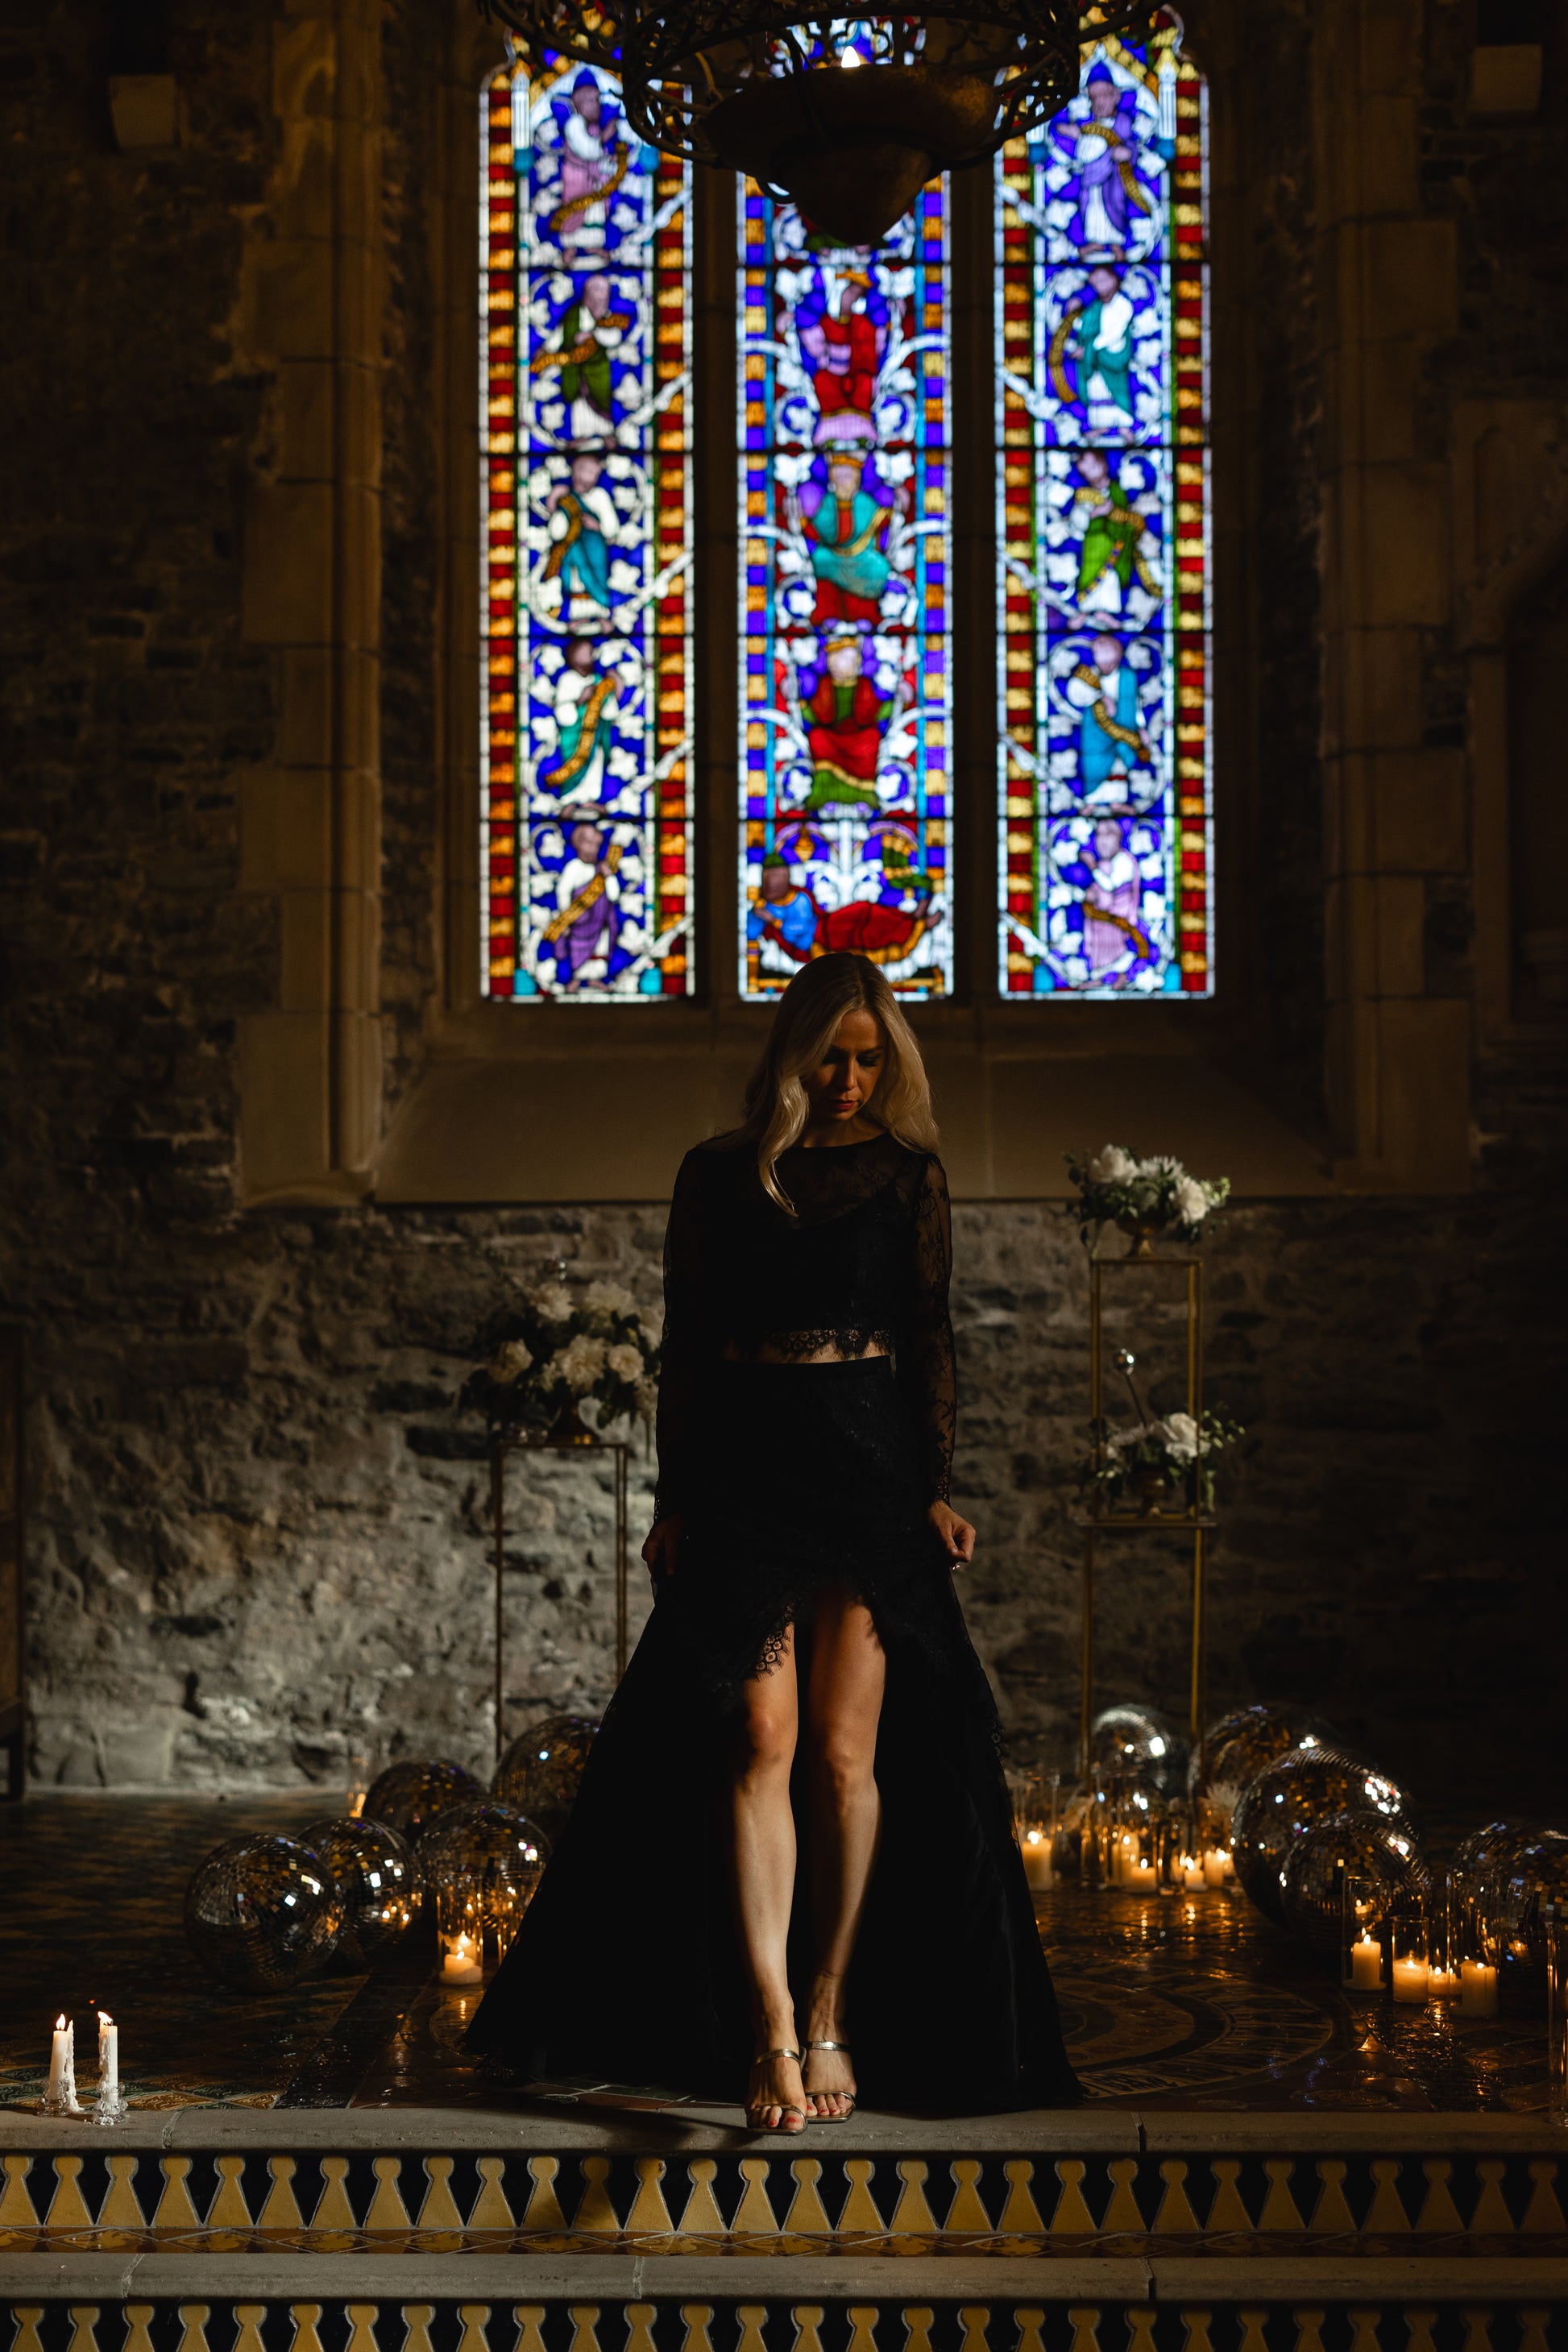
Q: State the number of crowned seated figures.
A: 3